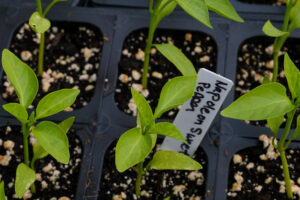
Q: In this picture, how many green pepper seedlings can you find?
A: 6